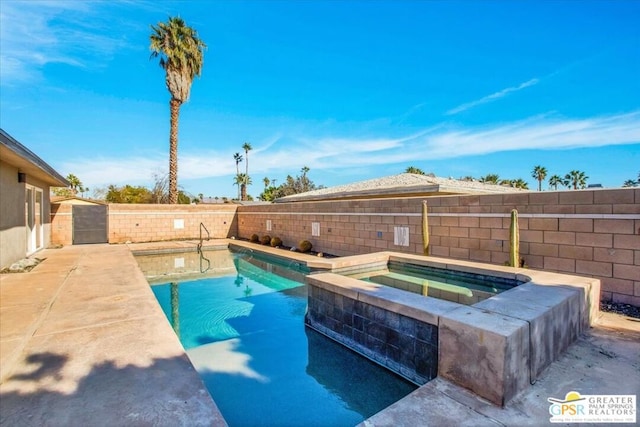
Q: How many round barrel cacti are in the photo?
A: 4